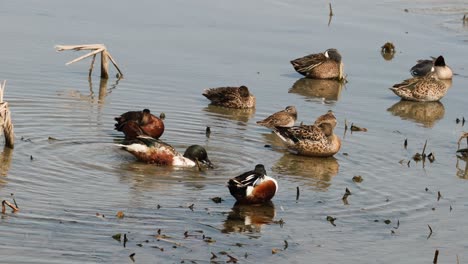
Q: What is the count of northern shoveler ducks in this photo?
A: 2